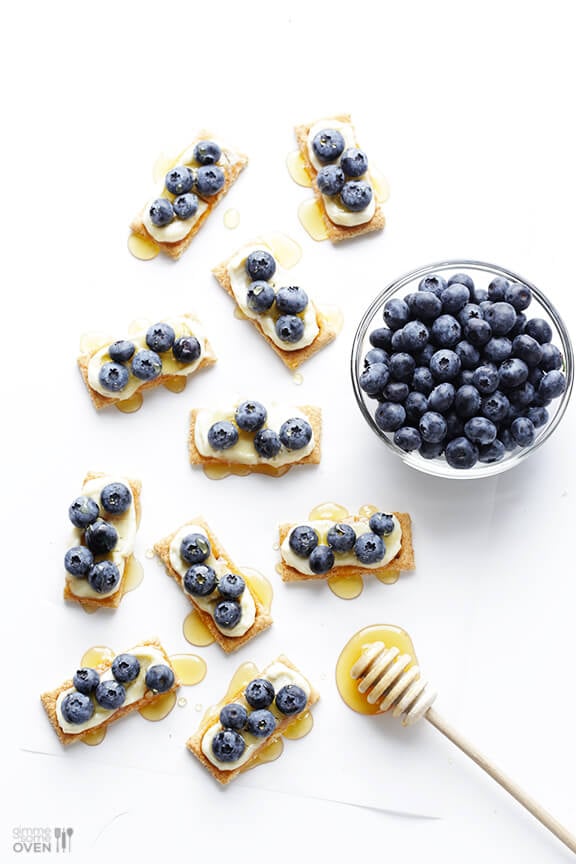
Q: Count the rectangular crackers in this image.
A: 10